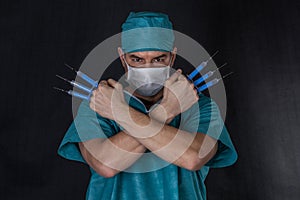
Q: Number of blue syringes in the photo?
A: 6